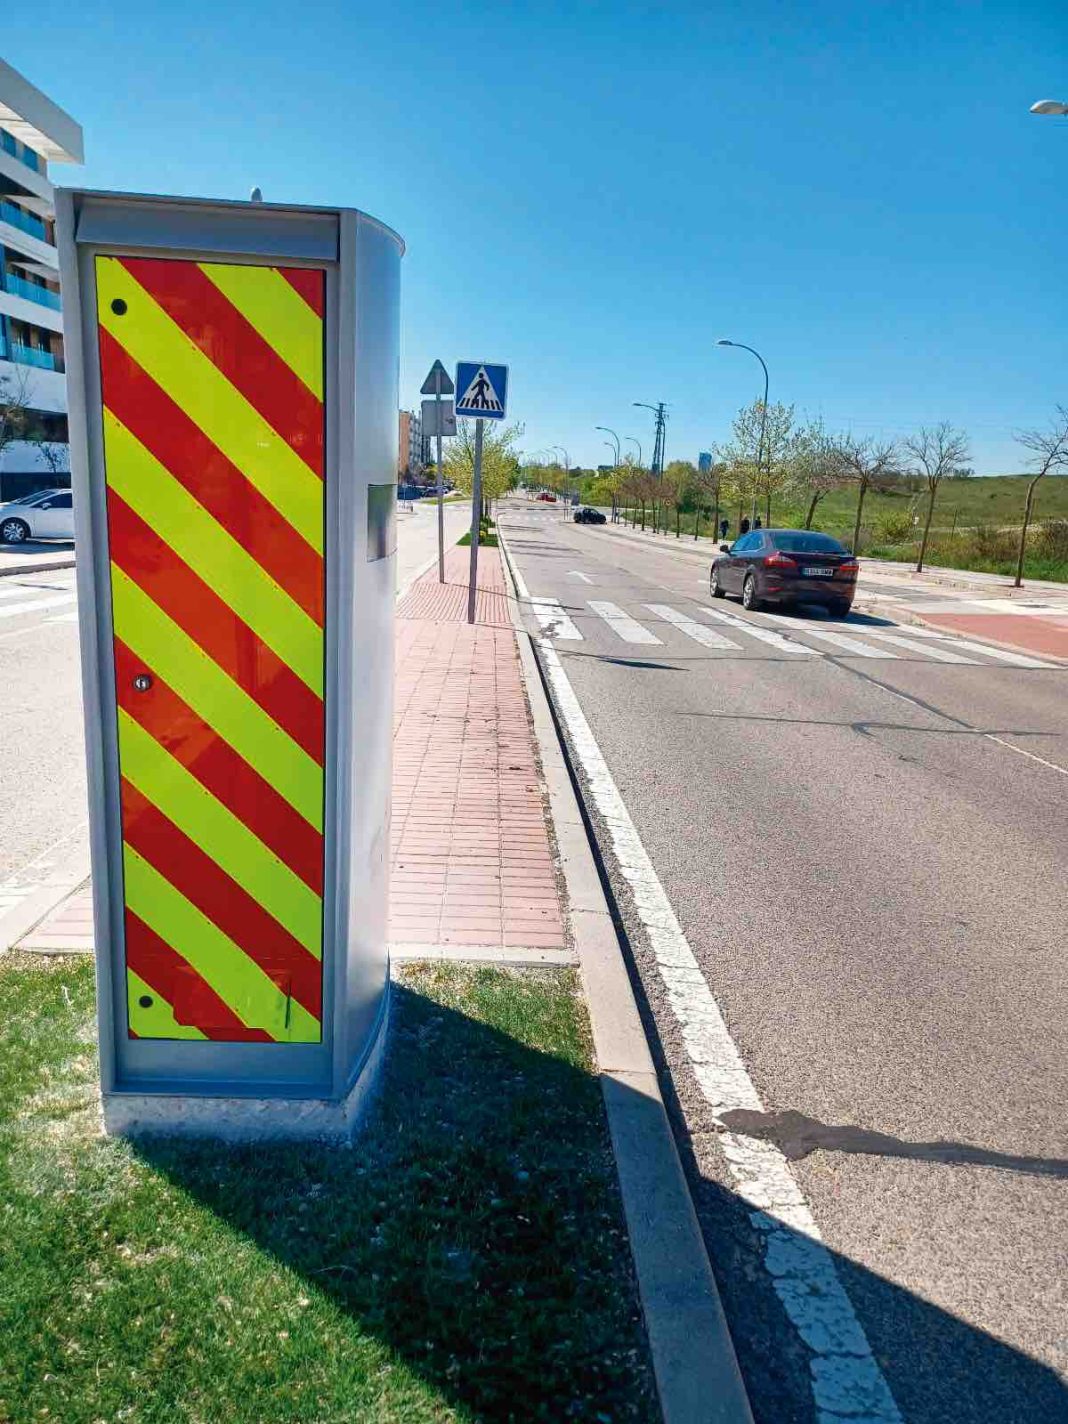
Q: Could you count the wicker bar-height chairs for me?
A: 0